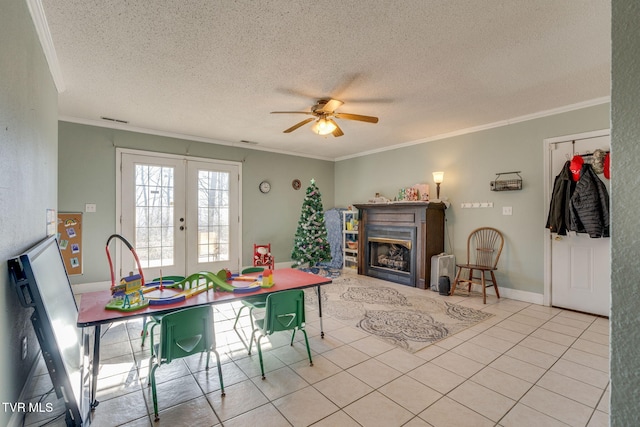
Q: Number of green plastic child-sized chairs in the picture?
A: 4